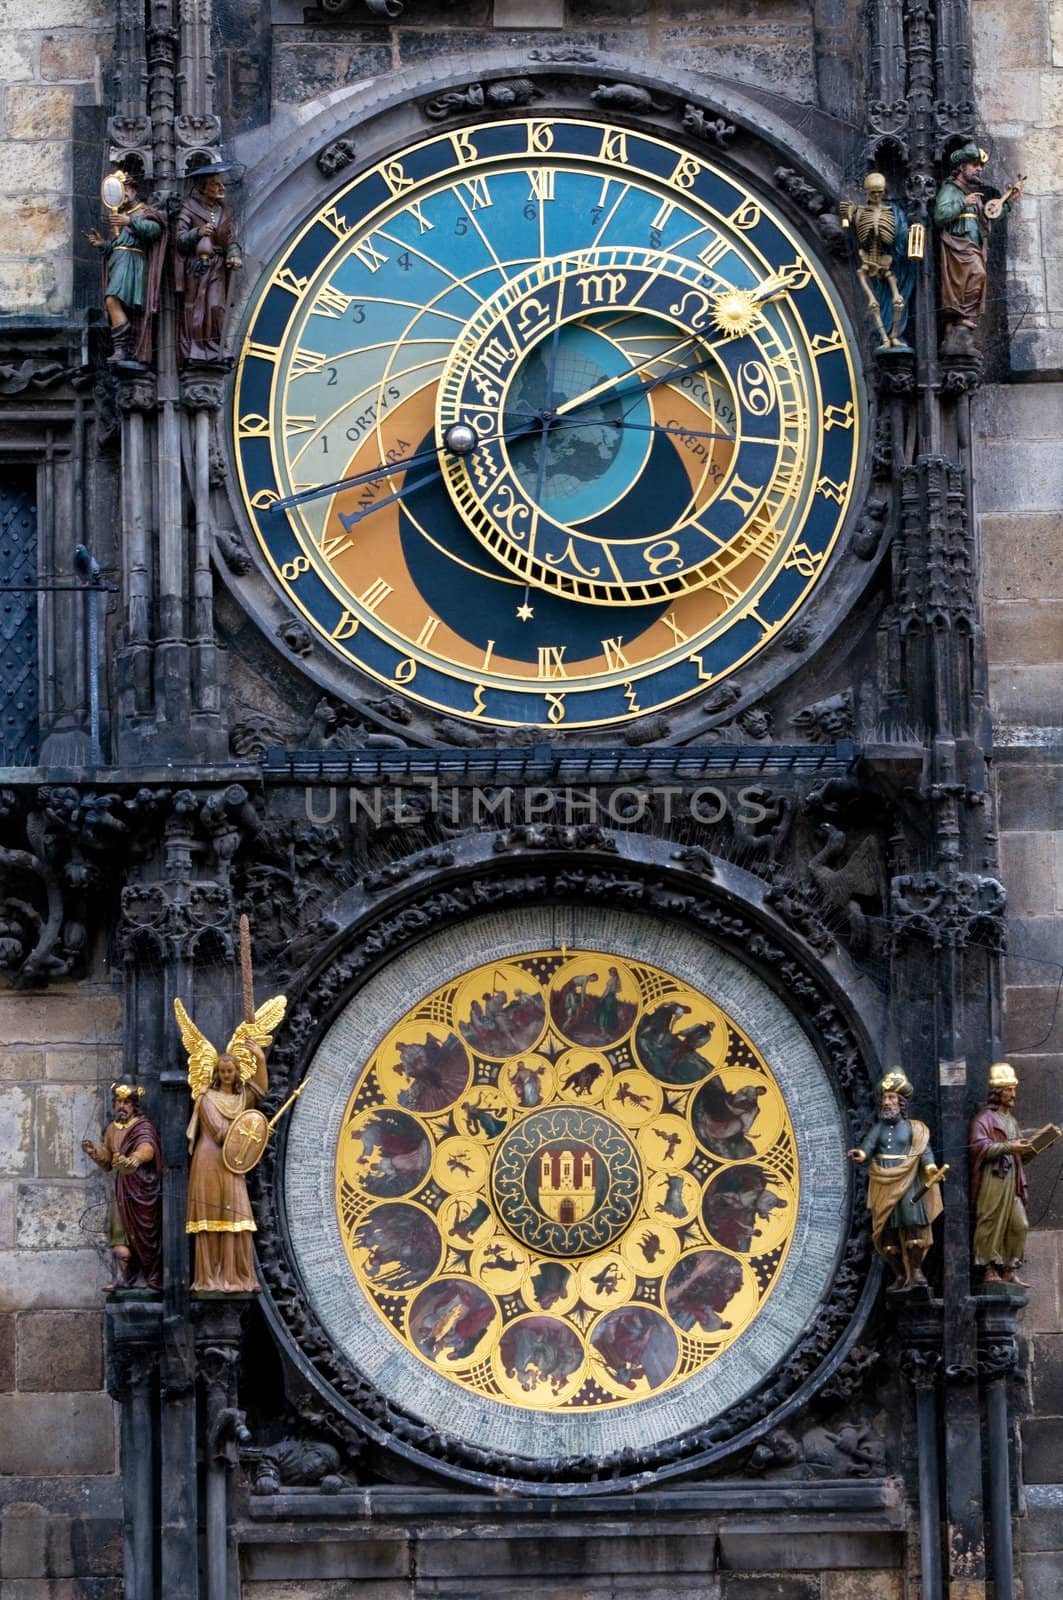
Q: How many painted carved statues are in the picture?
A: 8